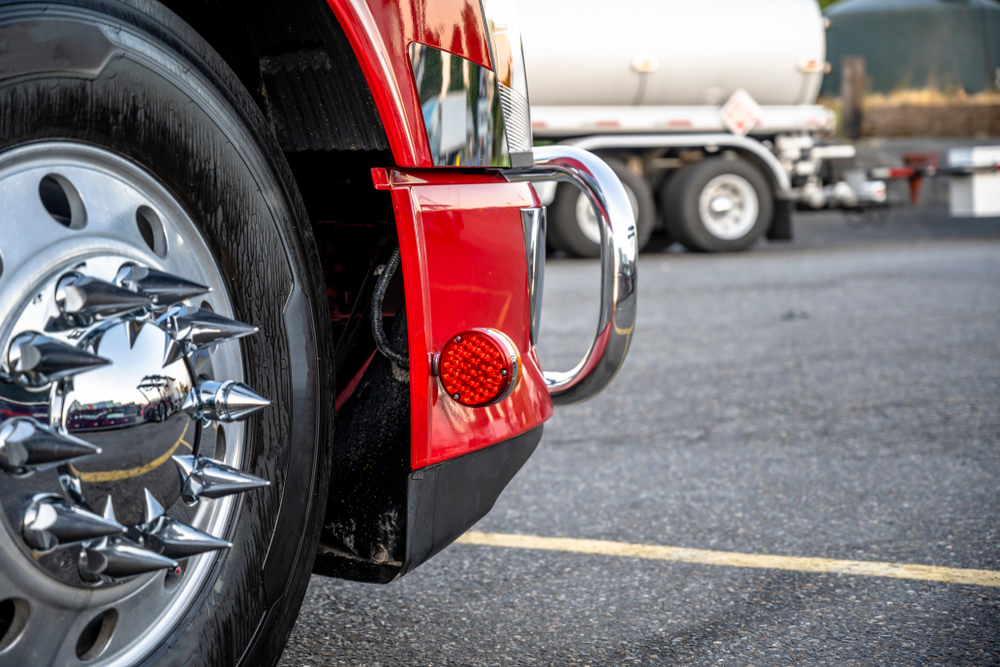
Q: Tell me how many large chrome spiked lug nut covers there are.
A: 10